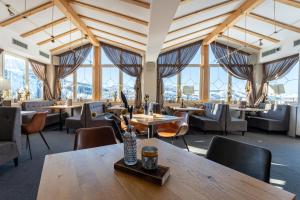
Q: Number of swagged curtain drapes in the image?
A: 6